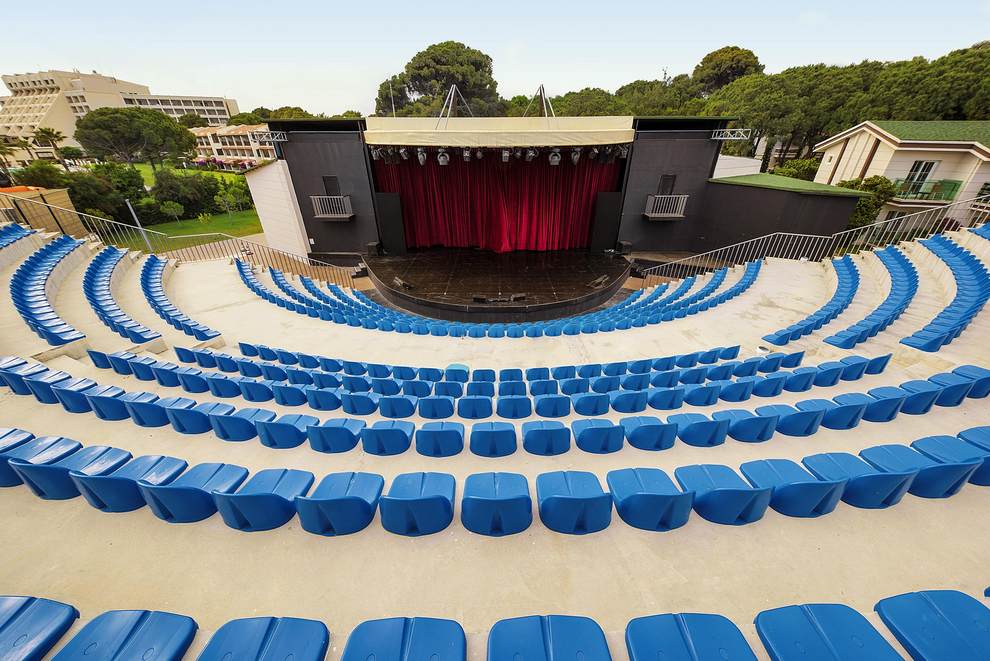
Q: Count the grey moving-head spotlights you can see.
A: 4